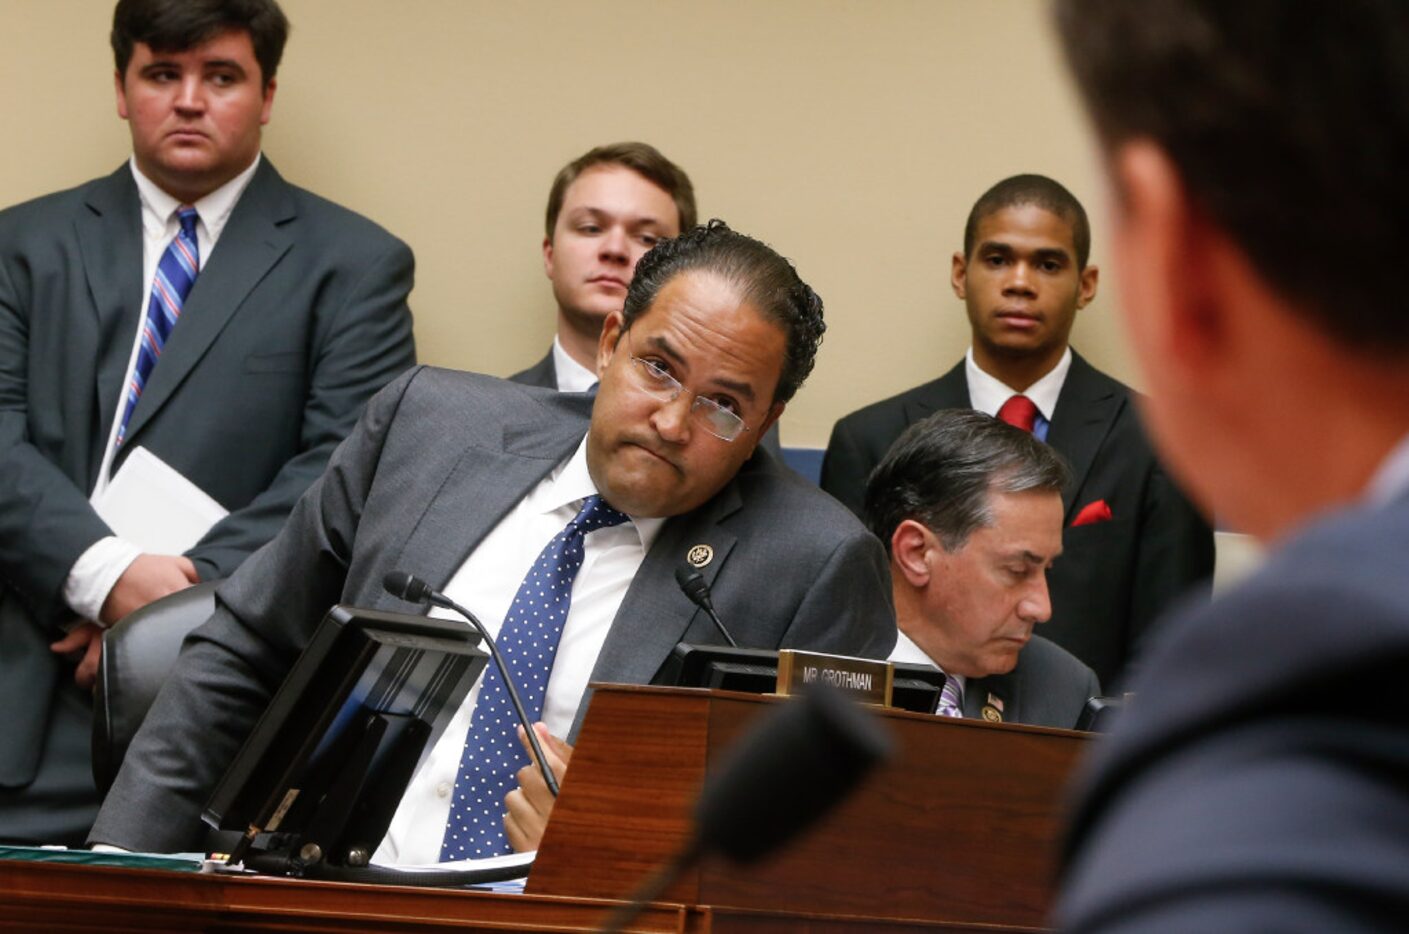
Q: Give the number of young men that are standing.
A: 3